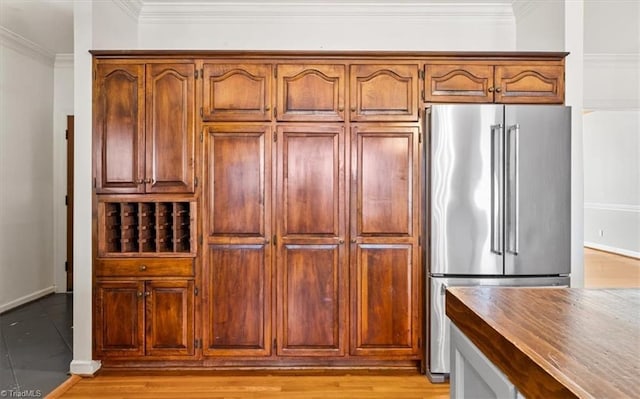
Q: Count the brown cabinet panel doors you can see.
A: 12